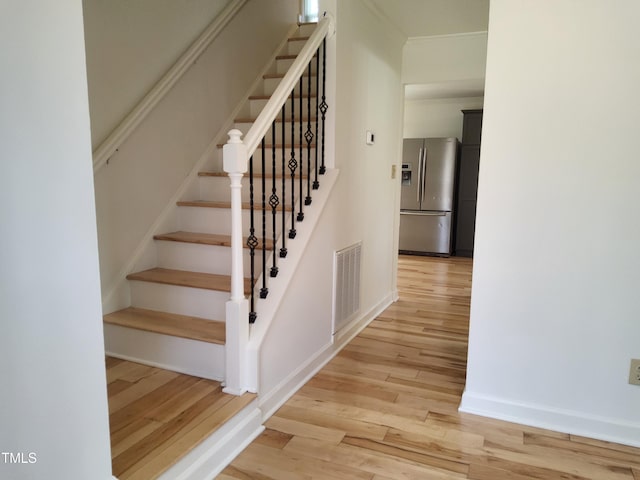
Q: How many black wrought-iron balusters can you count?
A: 9